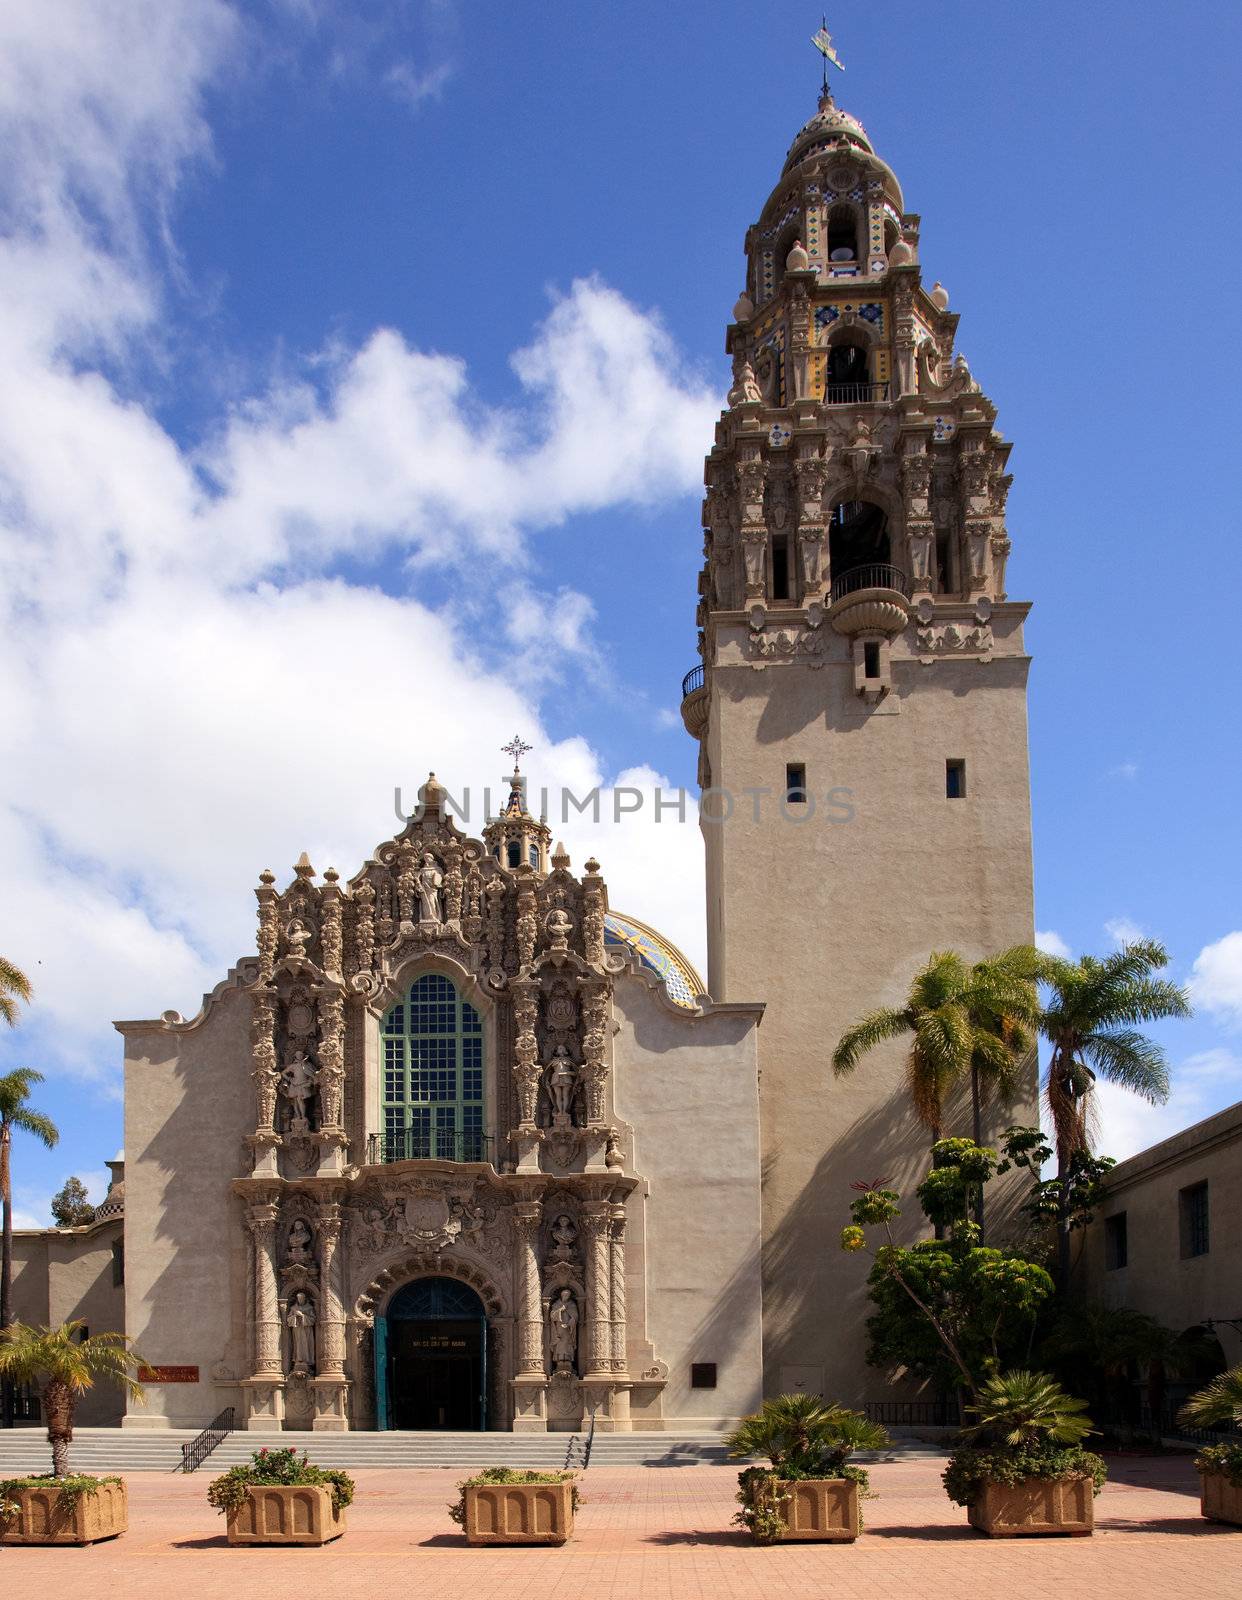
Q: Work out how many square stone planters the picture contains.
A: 6